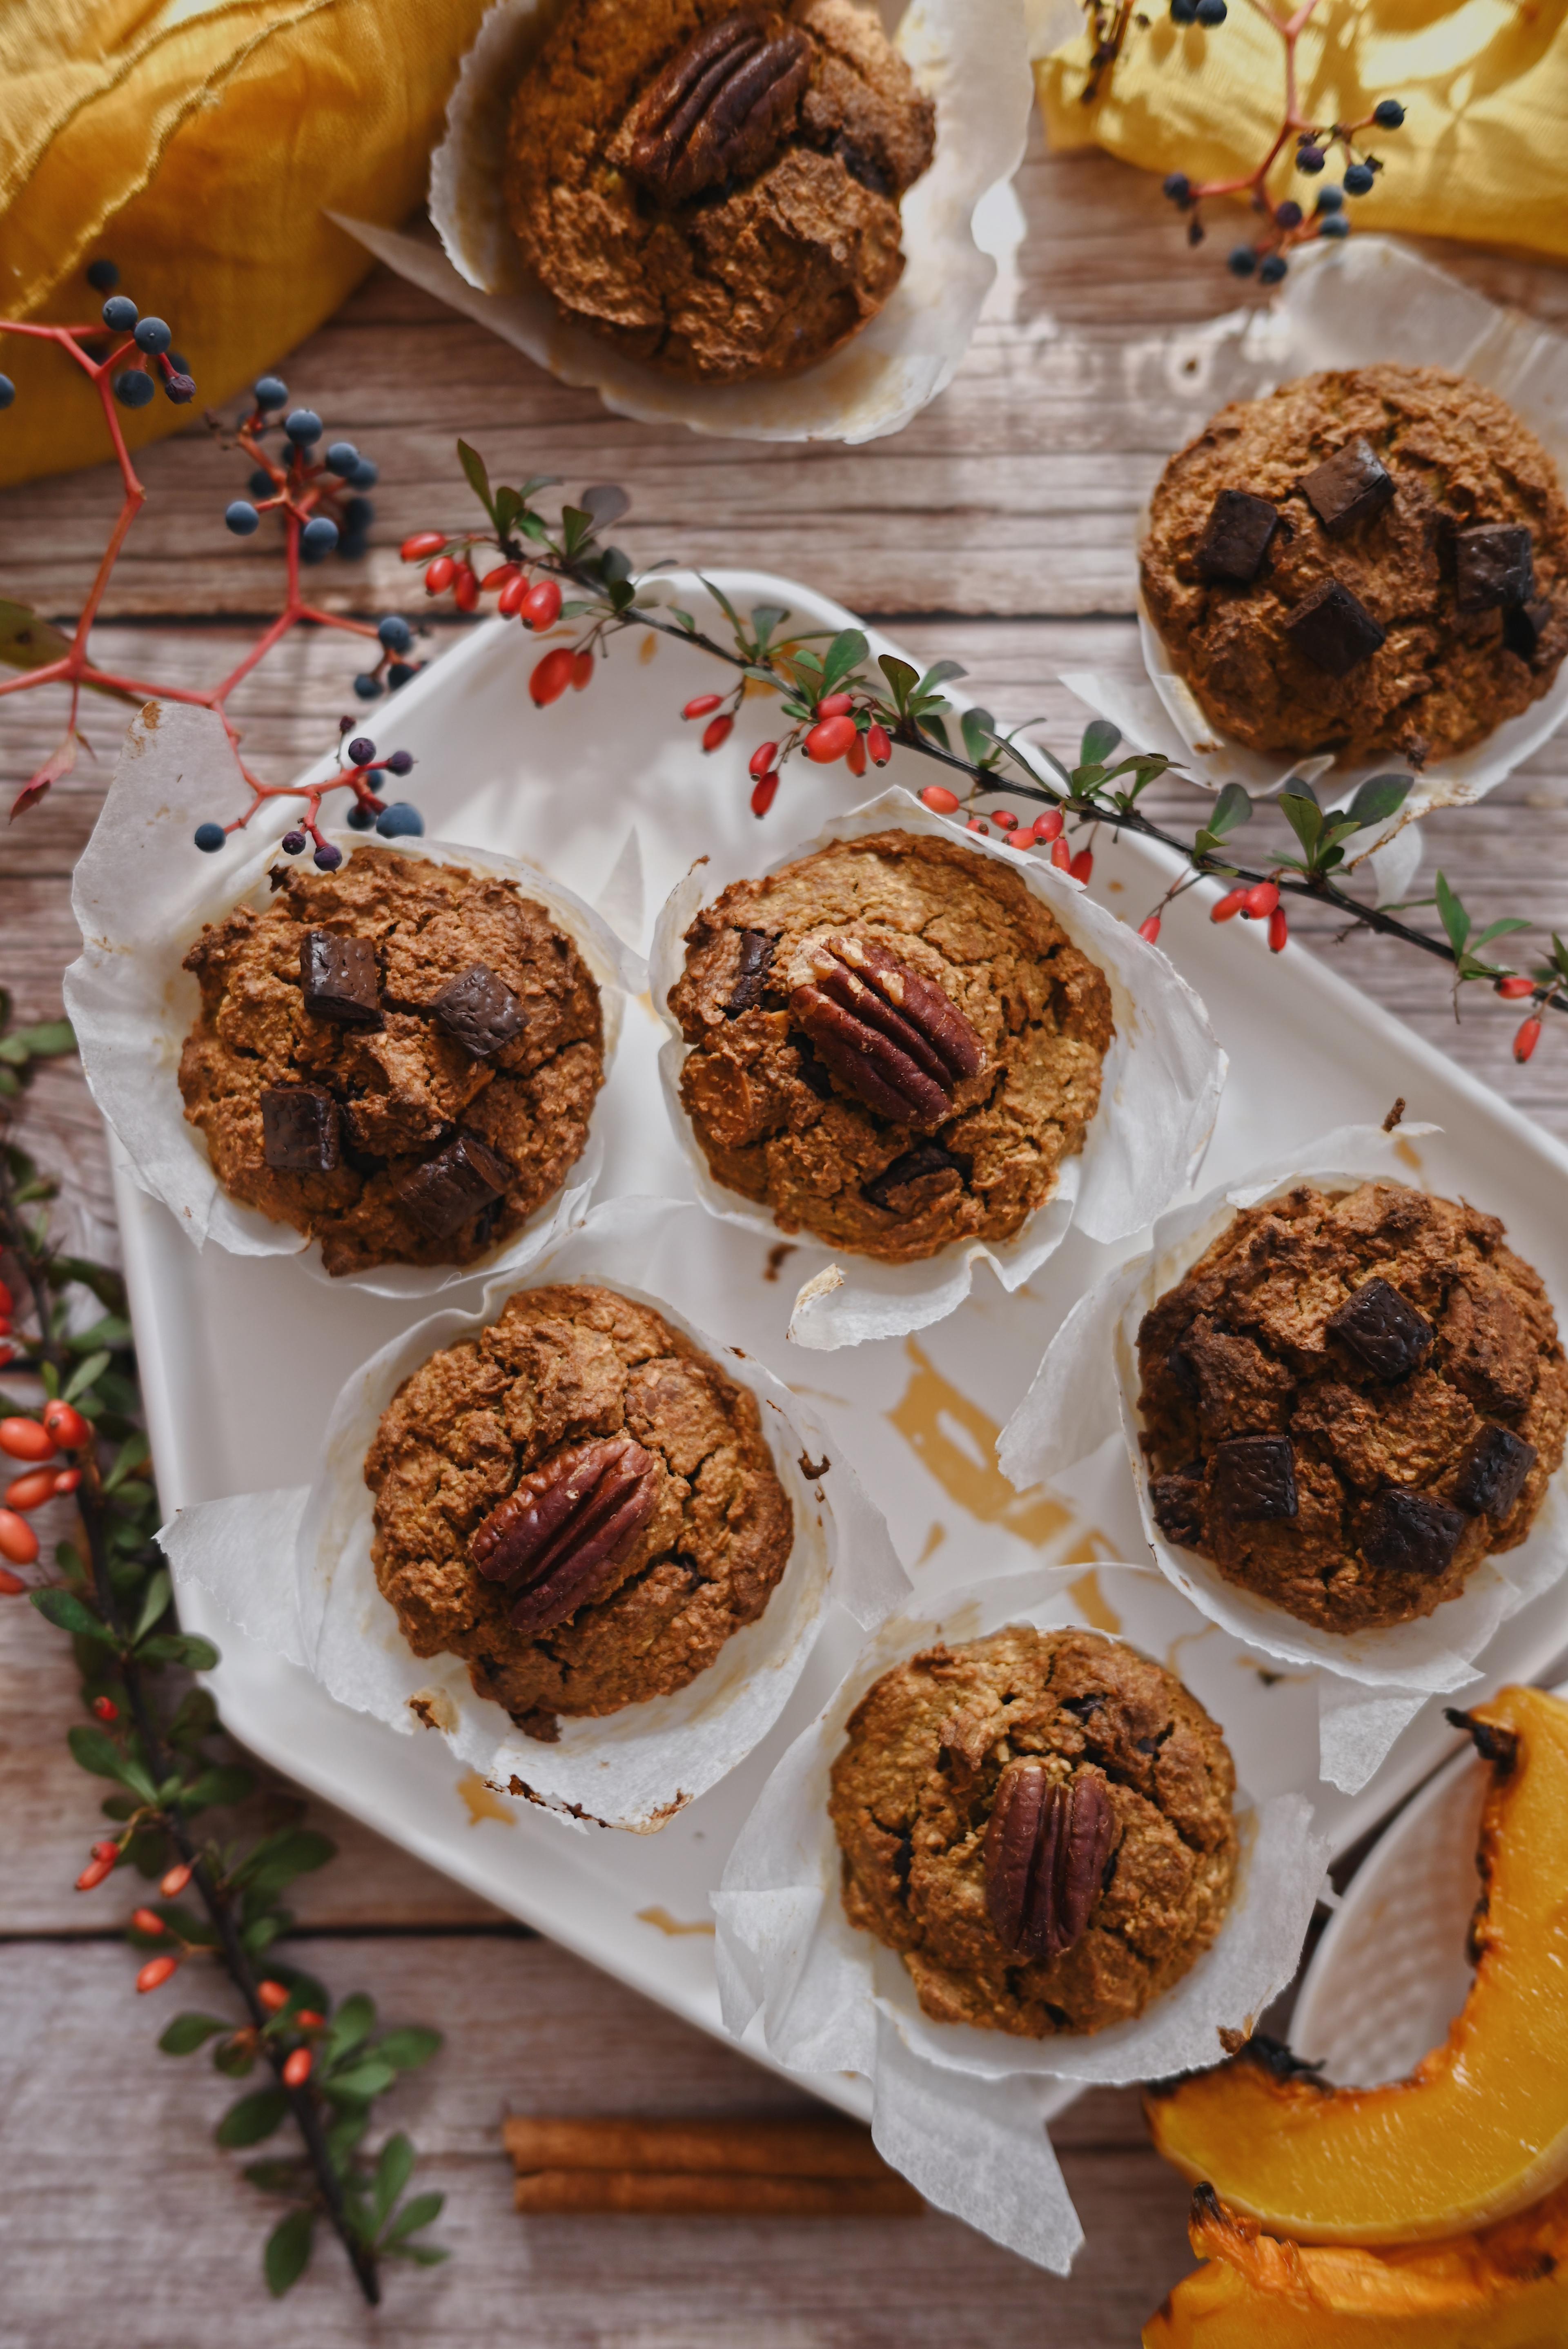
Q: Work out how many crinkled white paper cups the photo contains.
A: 7